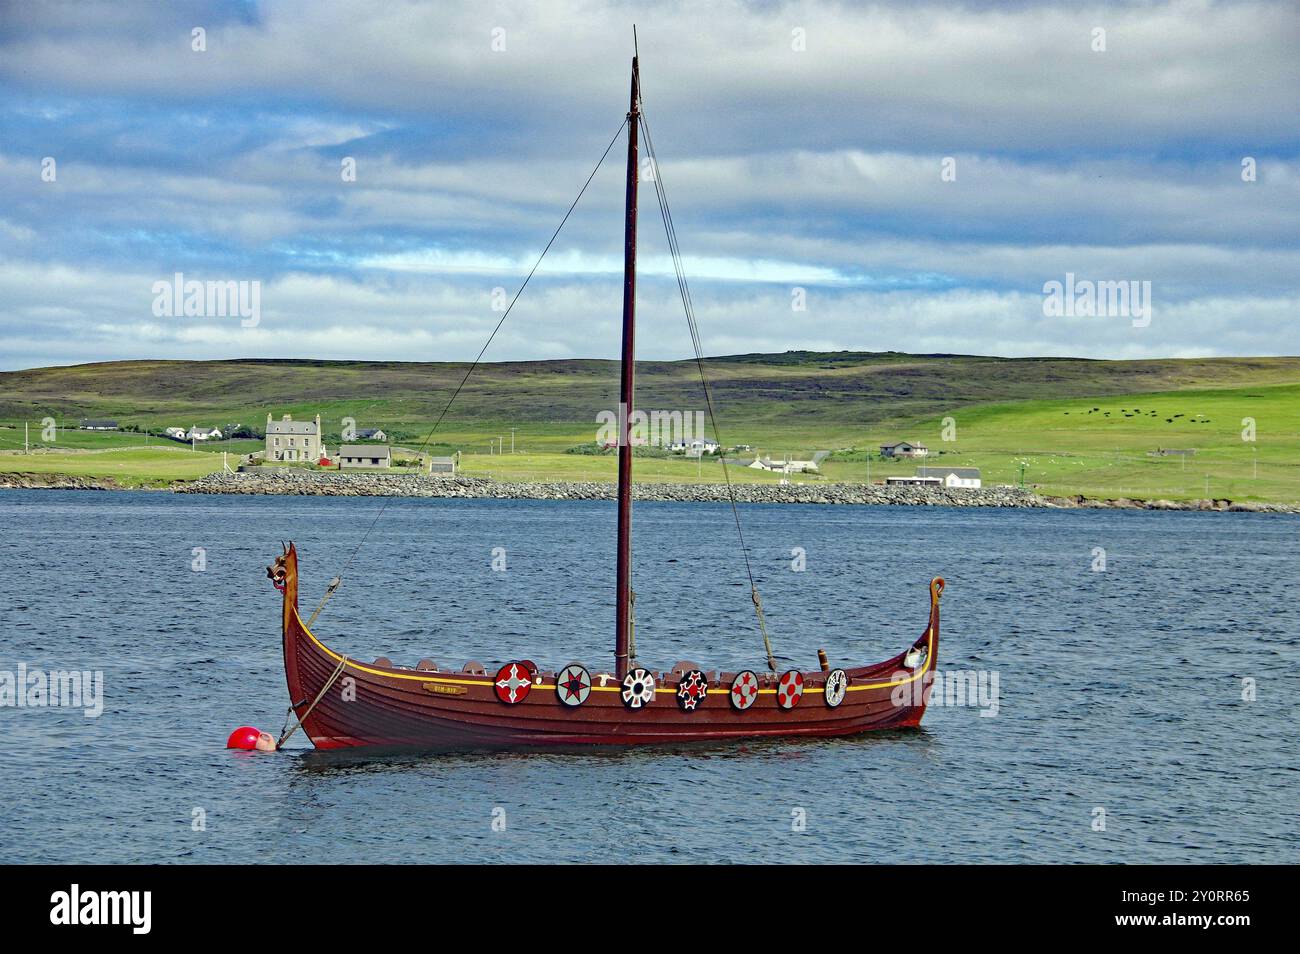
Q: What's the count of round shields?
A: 7